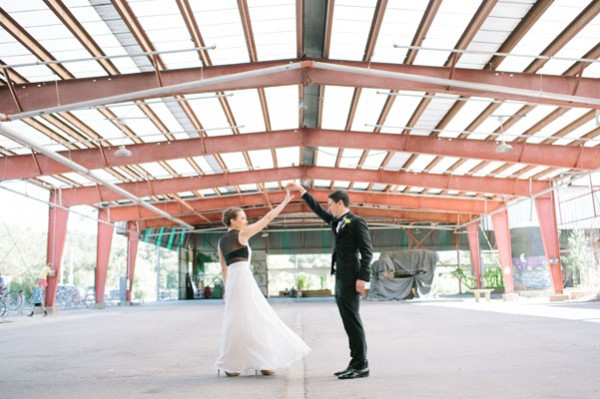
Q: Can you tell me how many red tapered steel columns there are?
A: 6